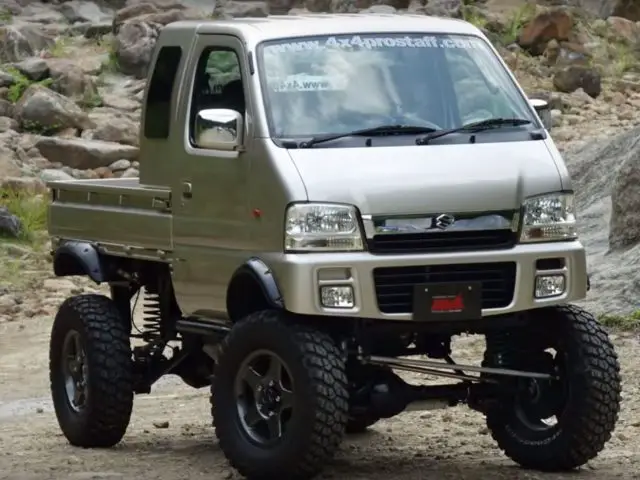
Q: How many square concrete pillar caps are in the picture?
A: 0